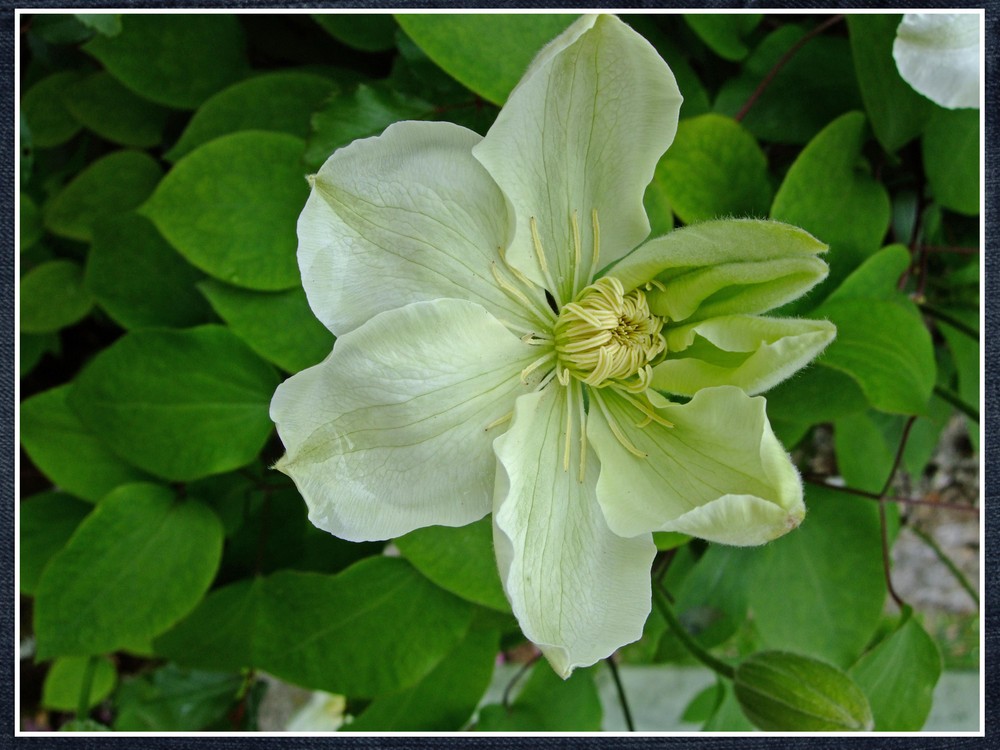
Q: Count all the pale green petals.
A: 8